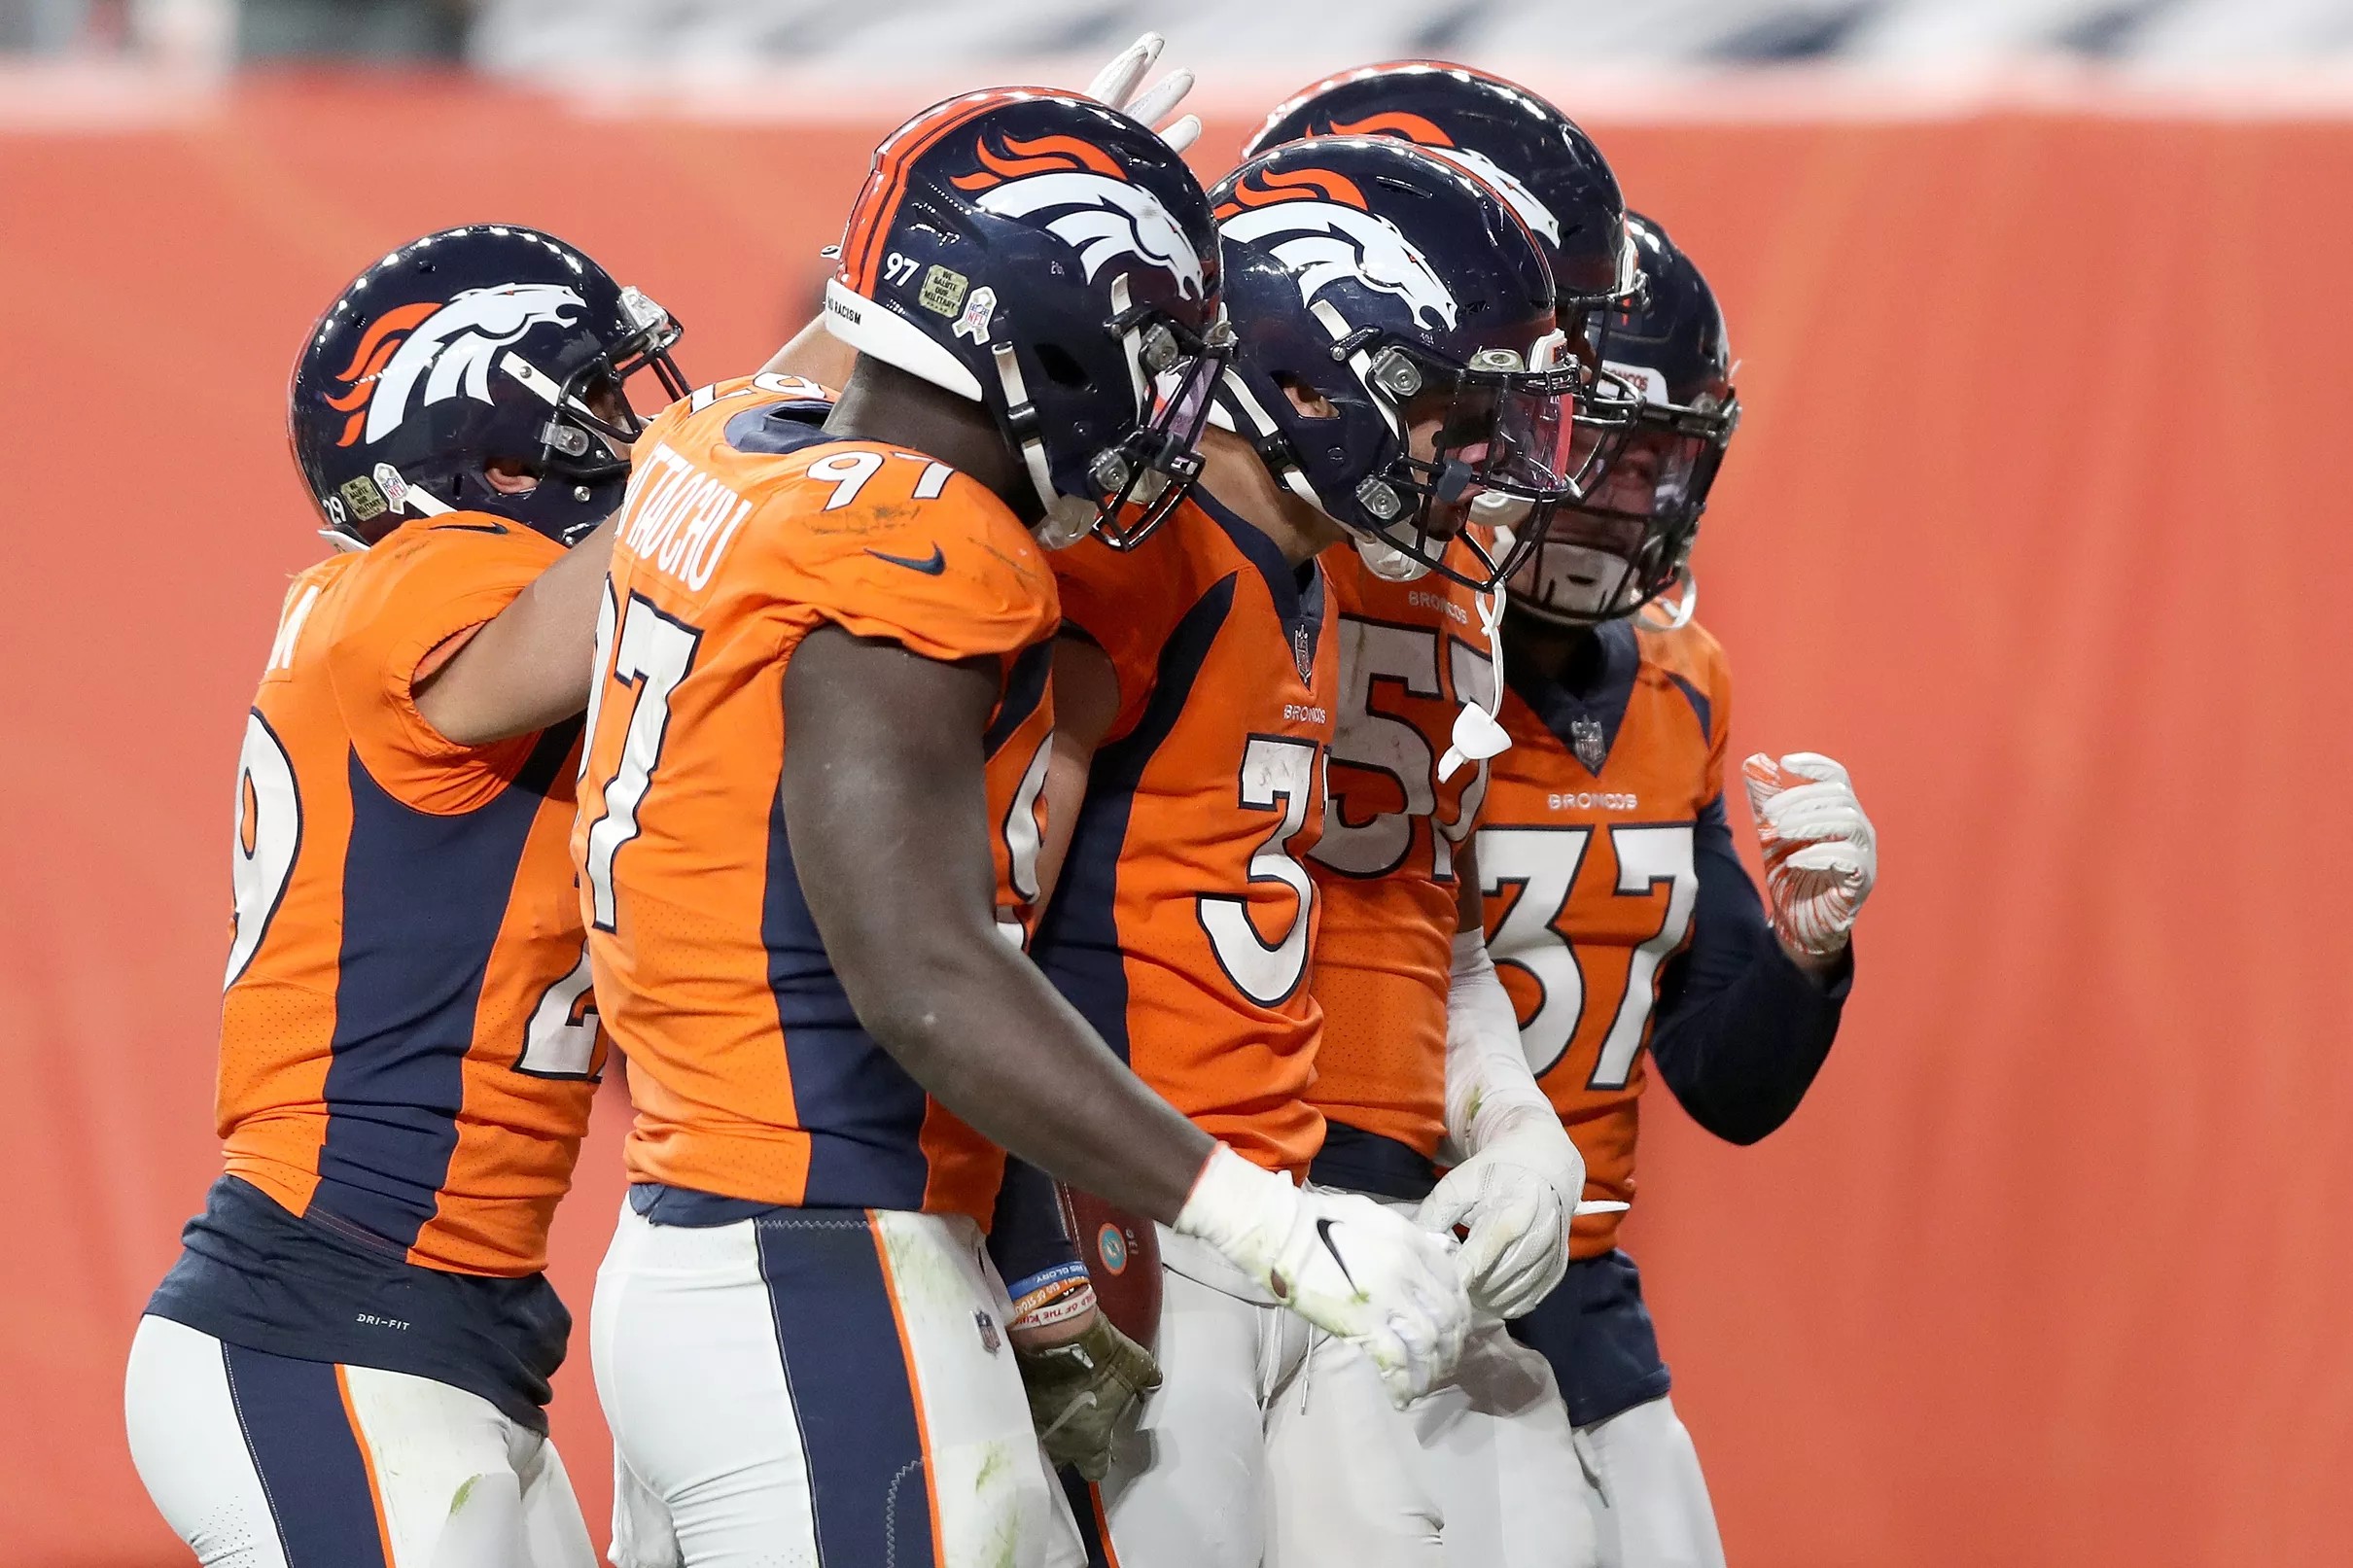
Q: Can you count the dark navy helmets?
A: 5